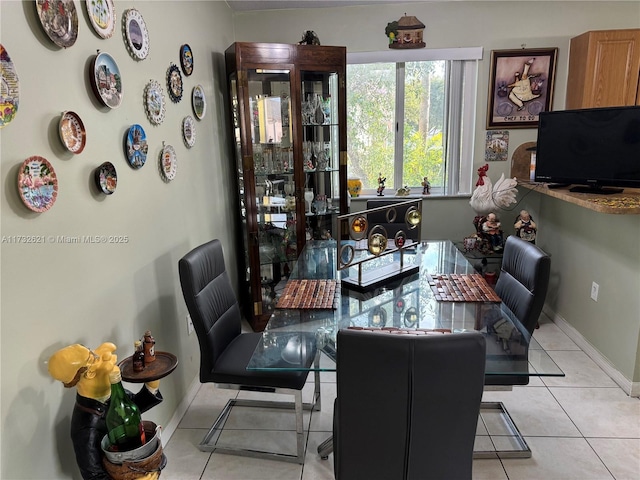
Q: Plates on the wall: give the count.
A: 15